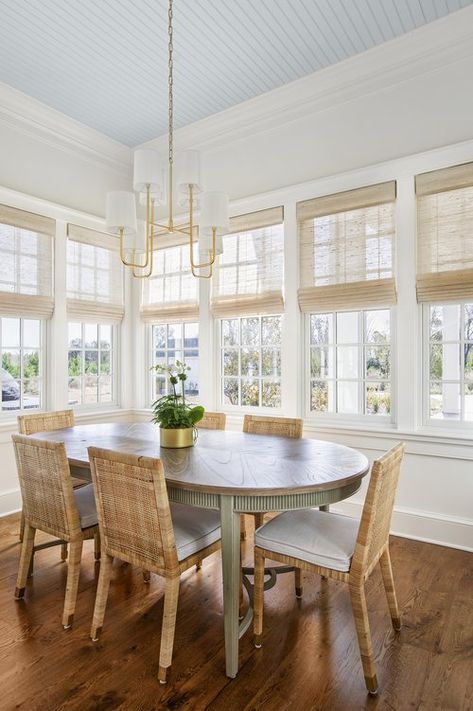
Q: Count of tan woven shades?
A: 6